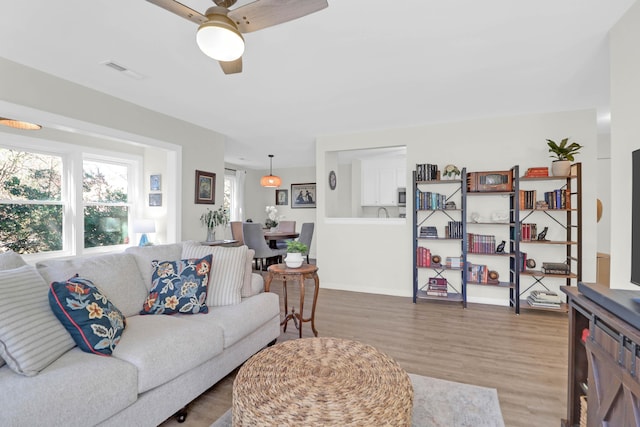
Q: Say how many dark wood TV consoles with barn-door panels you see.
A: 1